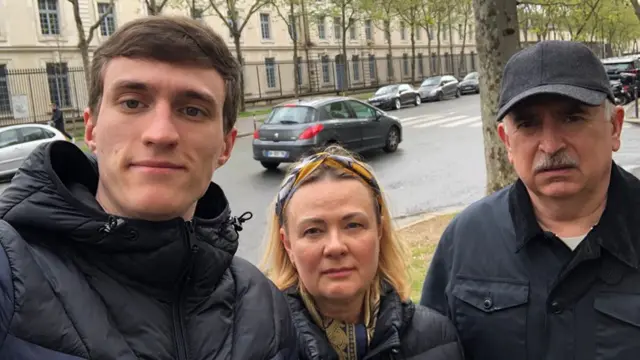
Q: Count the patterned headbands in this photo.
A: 1